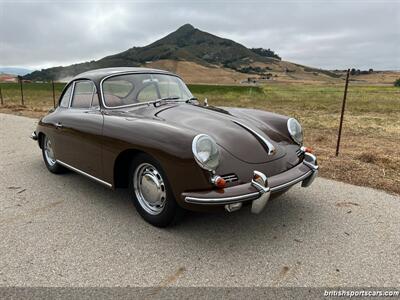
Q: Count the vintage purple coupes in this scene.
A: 0